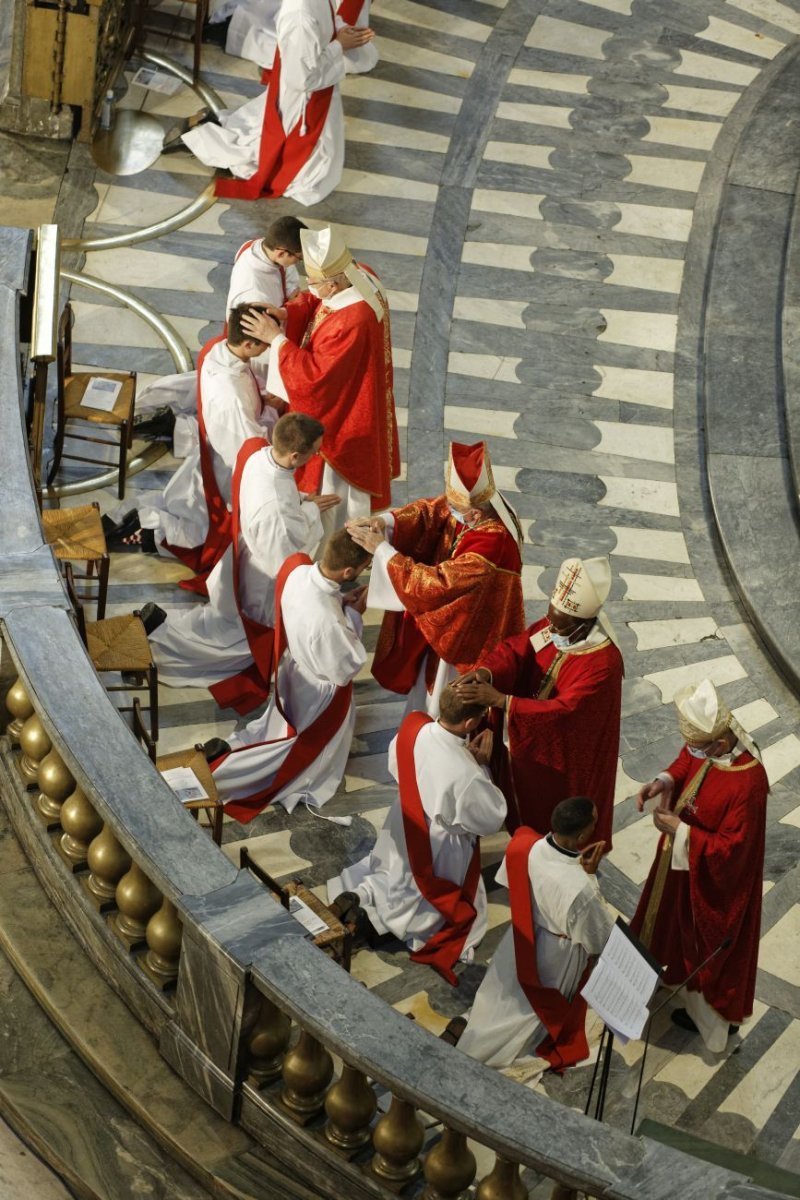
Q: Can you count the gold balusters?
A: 14